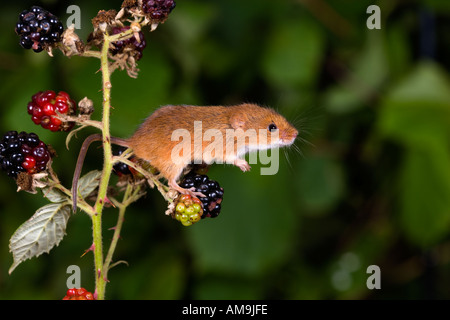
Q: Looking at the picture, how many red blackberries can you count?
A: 2